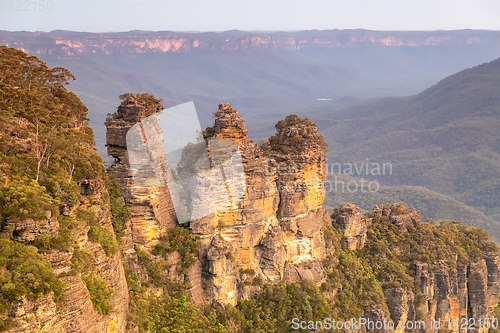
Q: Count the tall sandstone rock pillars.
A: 3